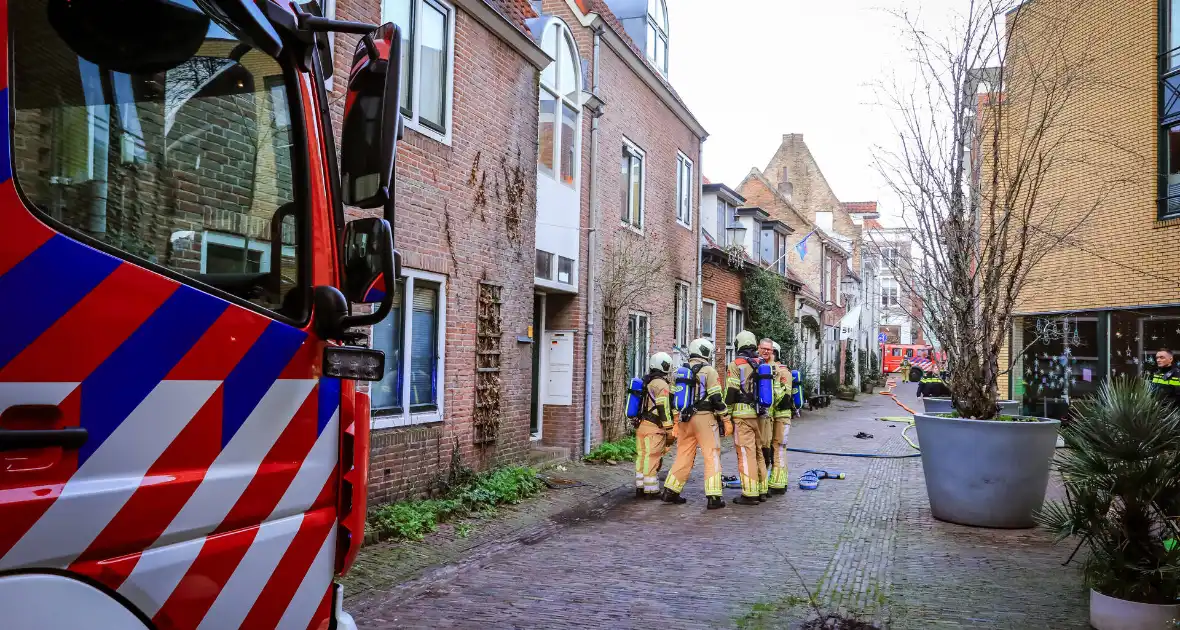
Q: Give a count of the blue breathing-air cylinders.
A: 4